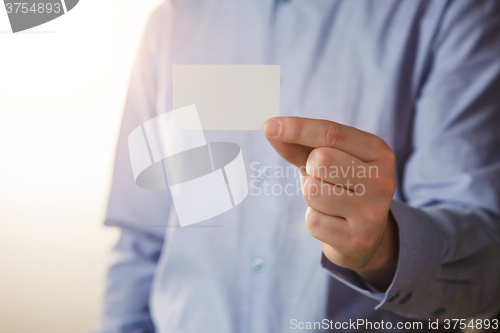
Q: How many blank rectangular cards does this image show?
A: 1